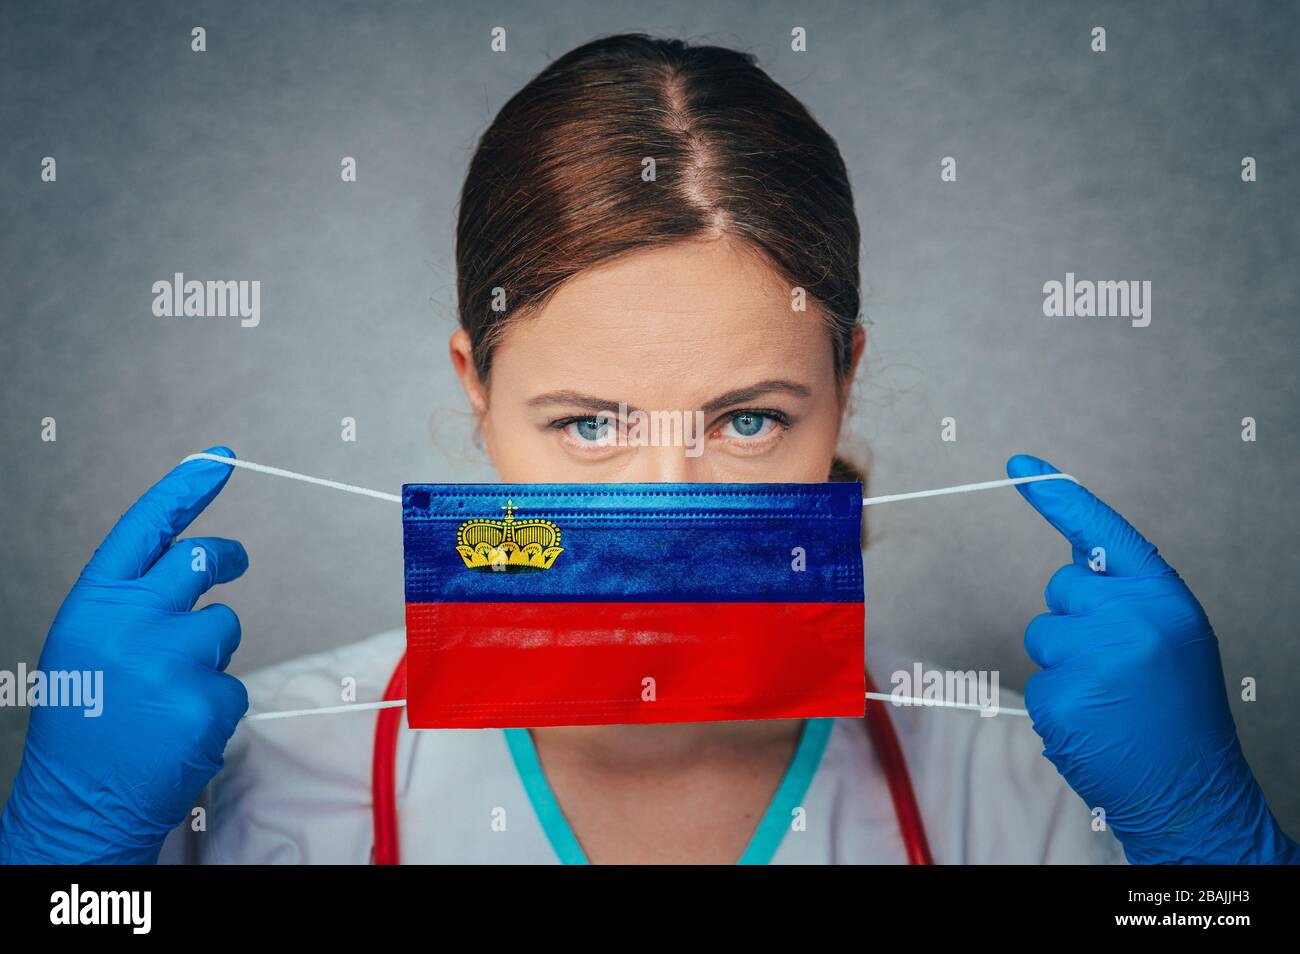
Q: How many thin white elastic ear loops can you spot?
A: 2